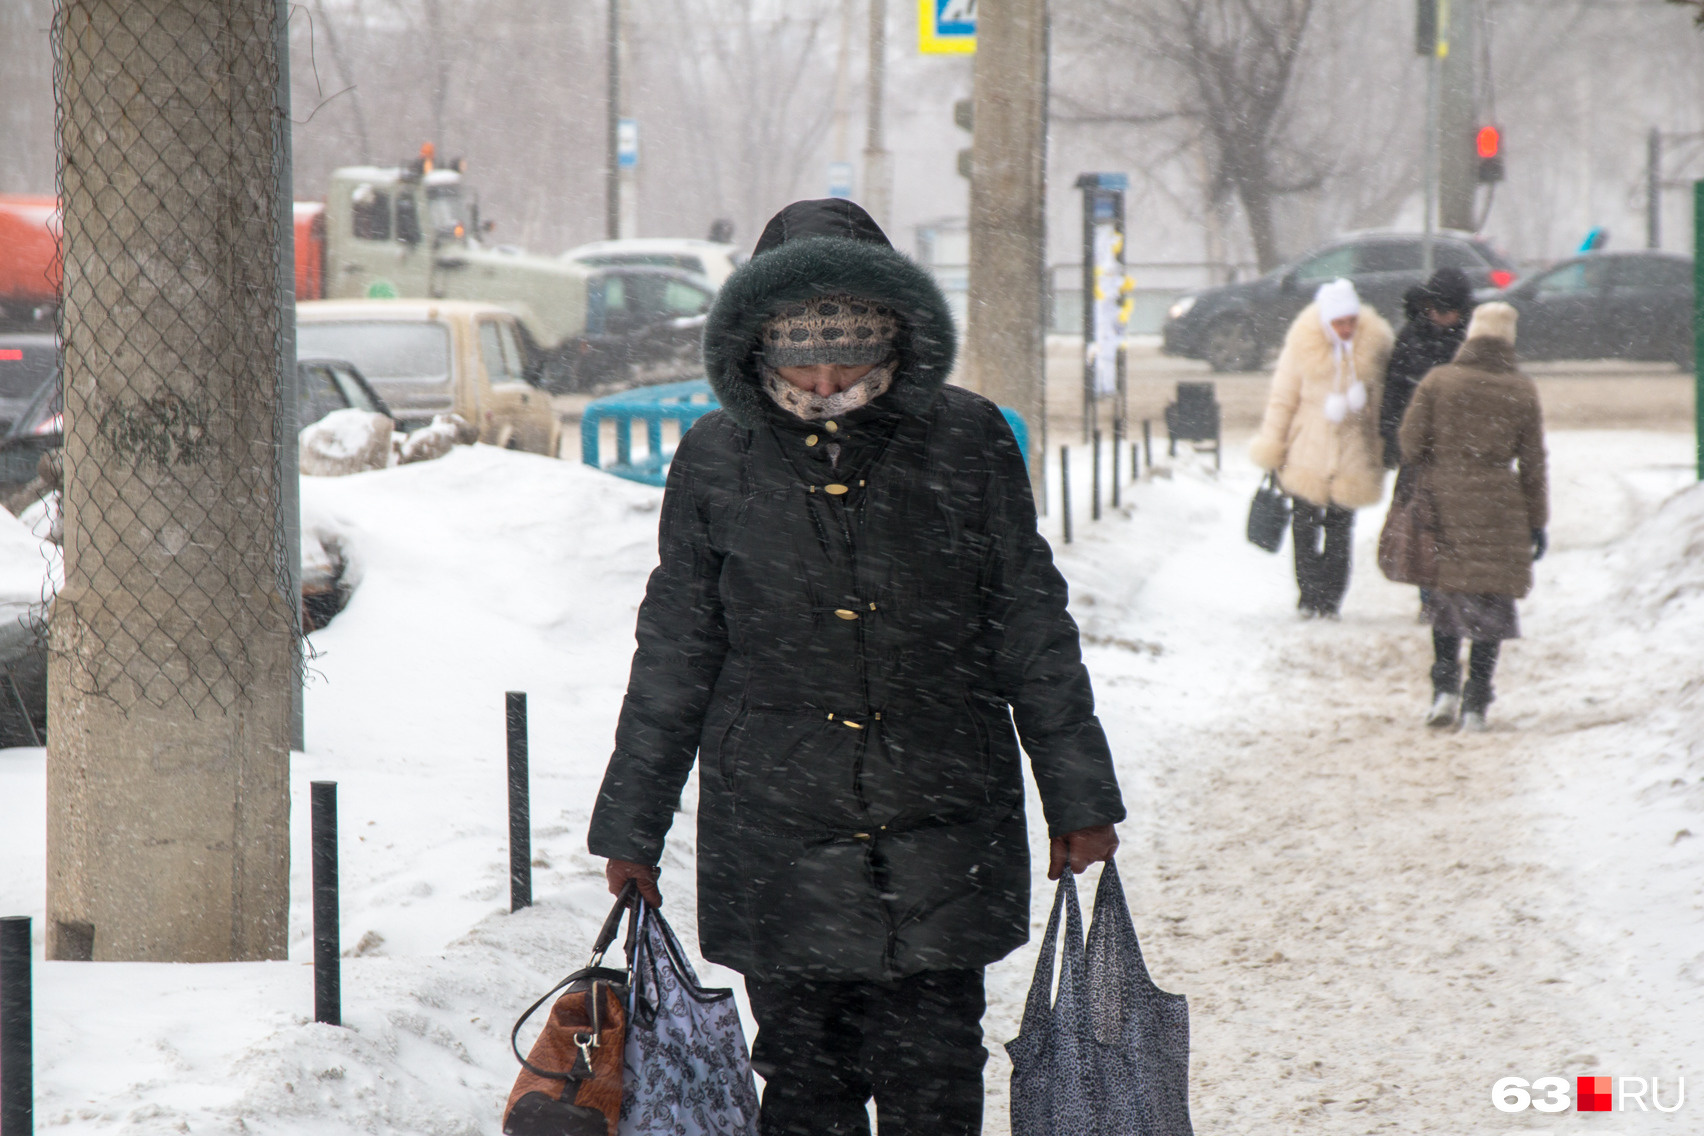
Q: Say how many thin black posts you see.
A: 8